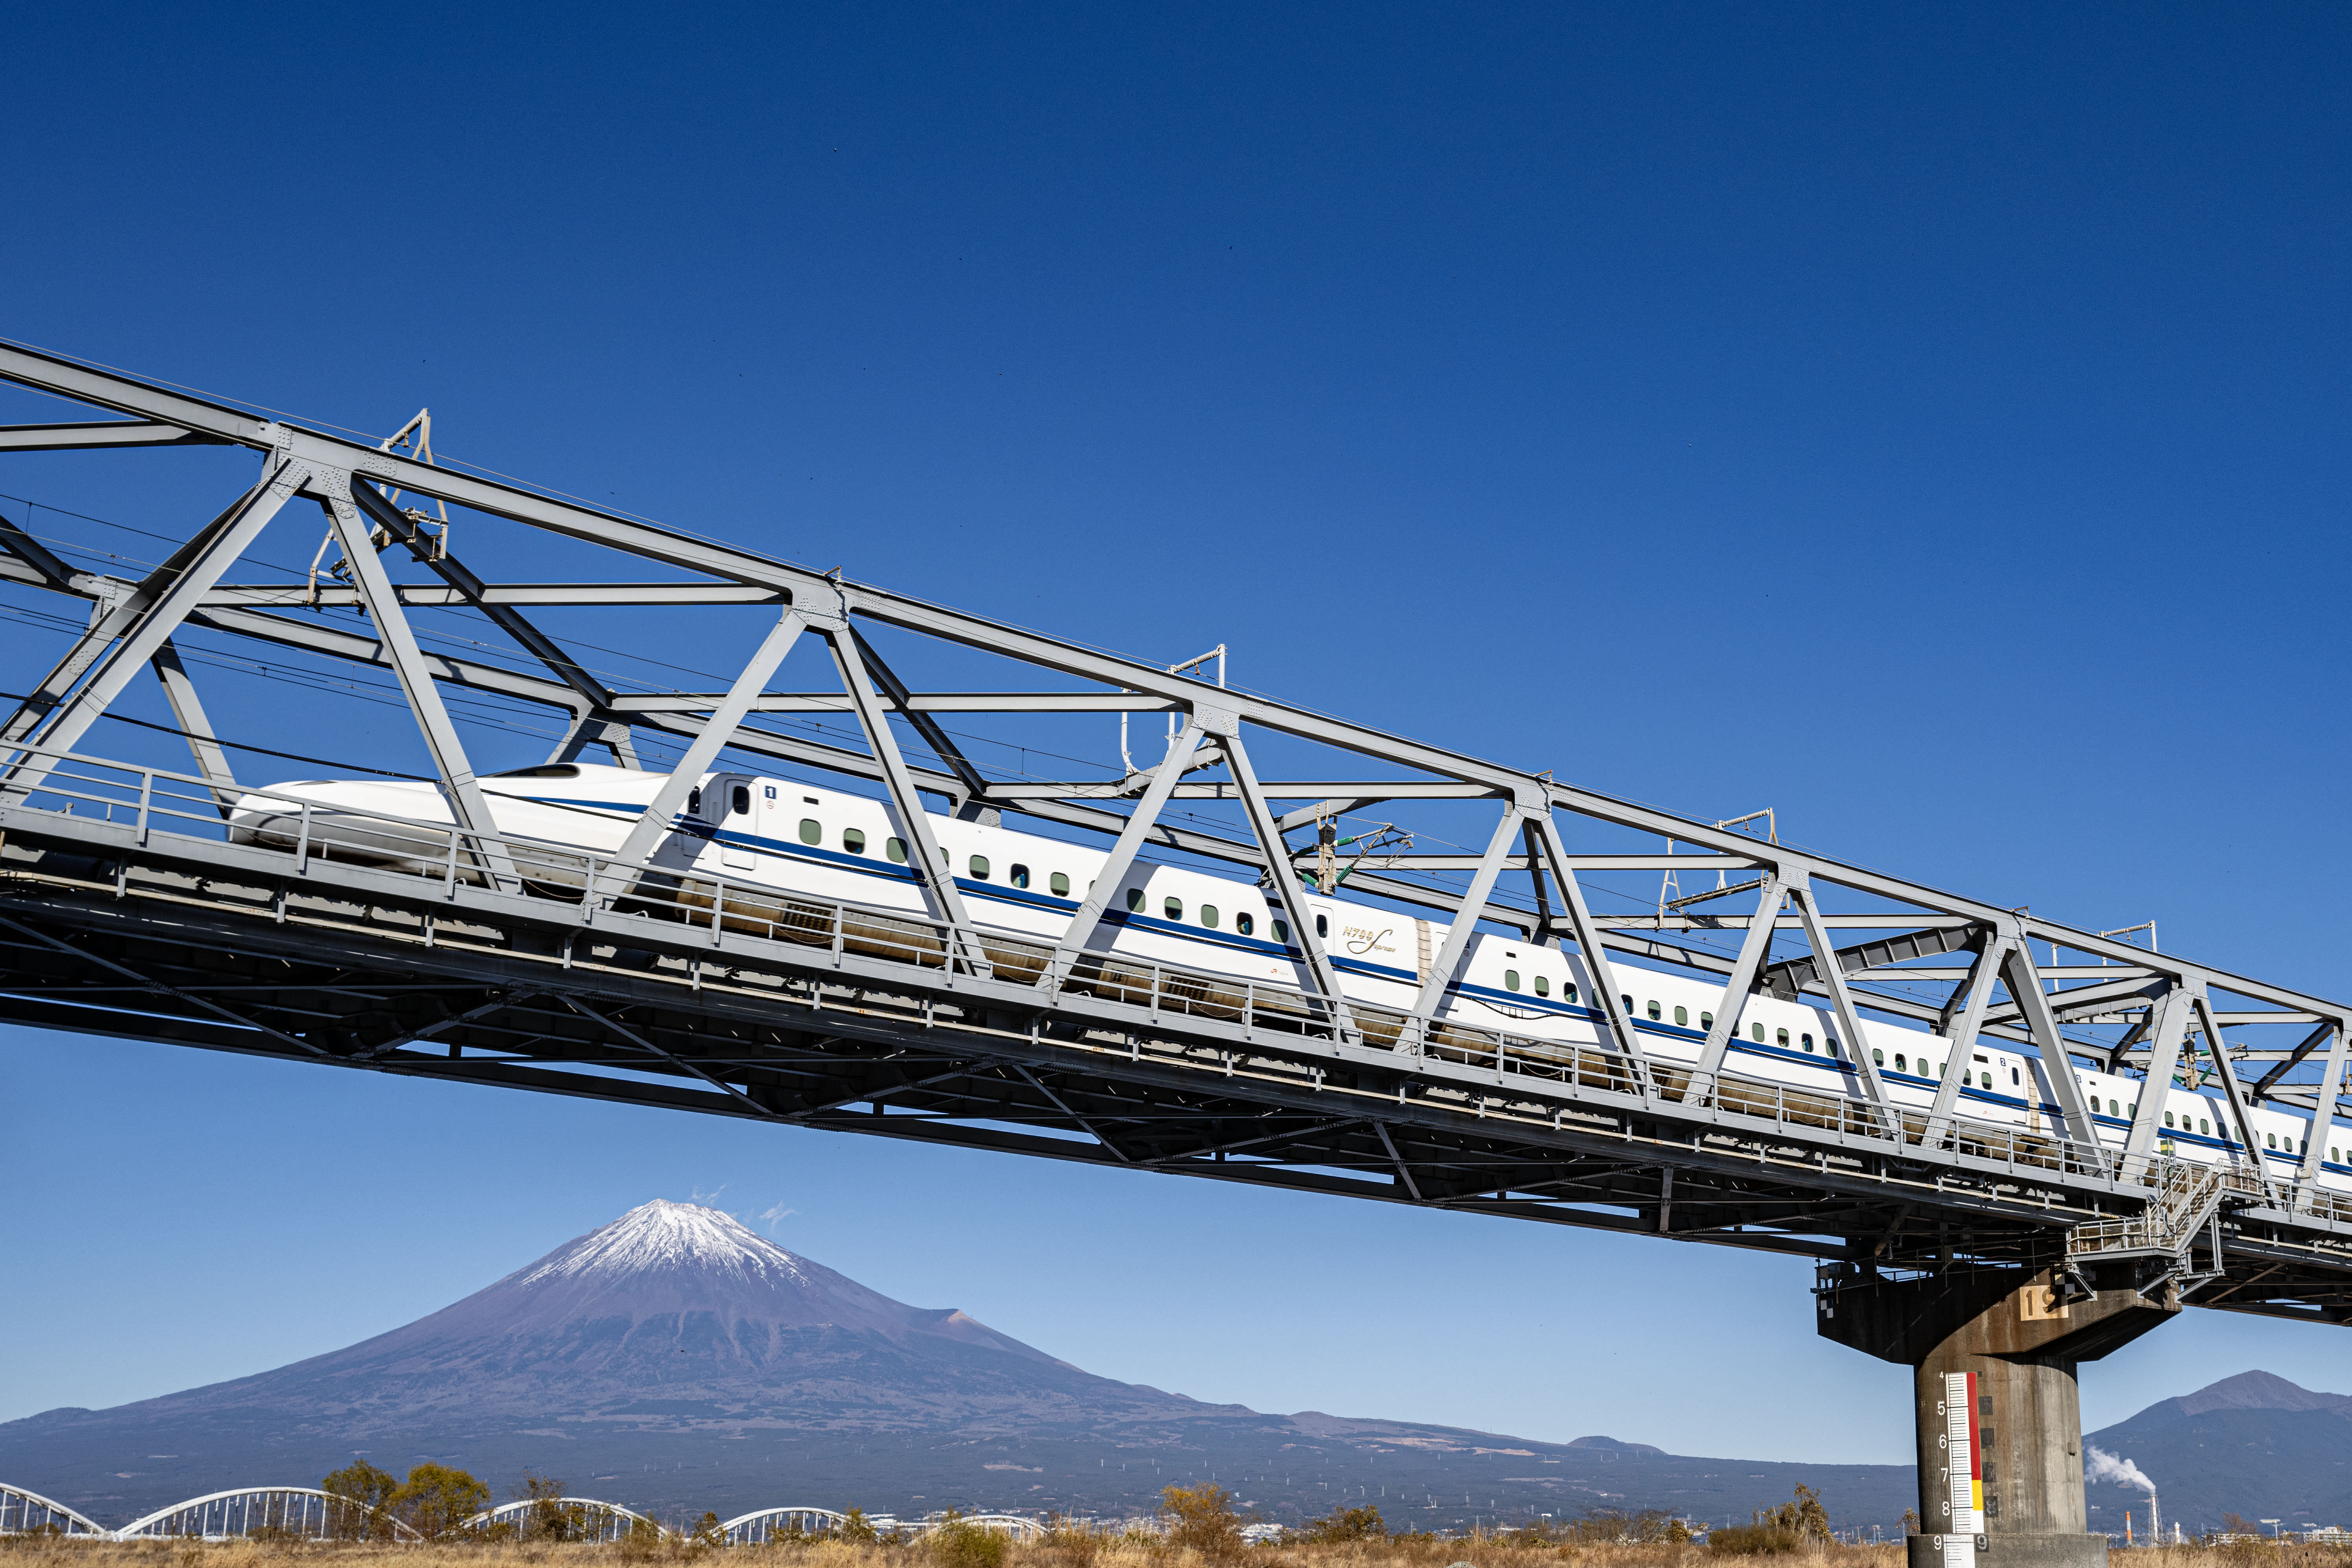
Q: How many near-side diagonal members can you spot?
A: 15